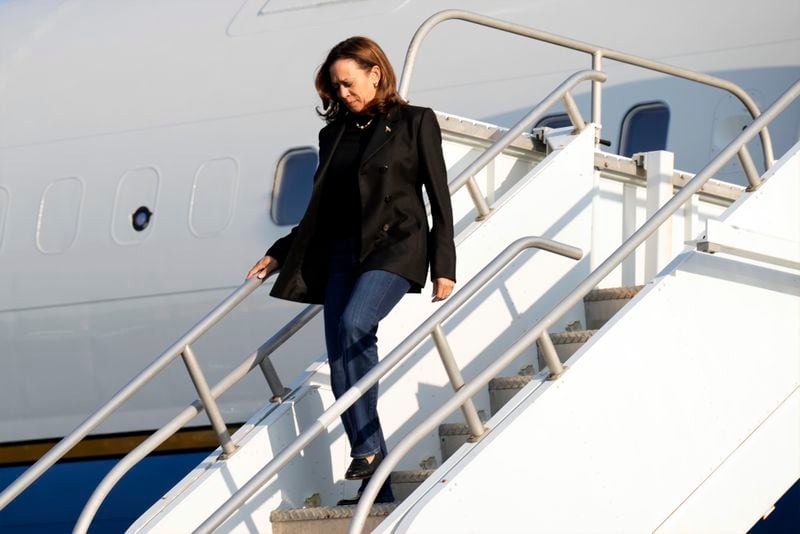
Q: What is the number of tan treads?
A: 6